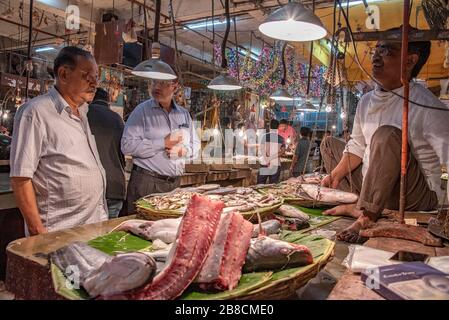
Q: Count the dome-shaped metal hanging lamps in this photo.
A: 5